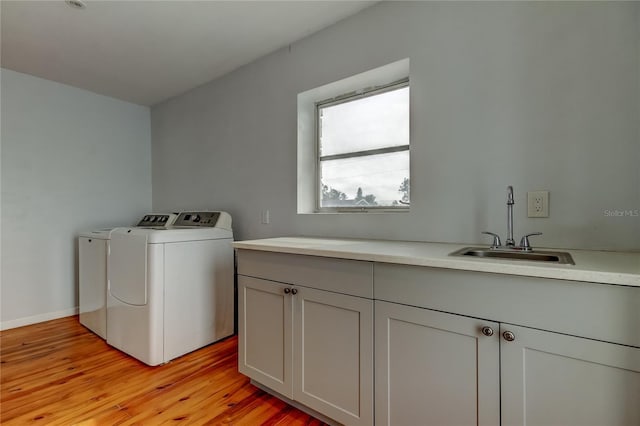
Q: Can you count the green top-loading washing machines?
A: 0